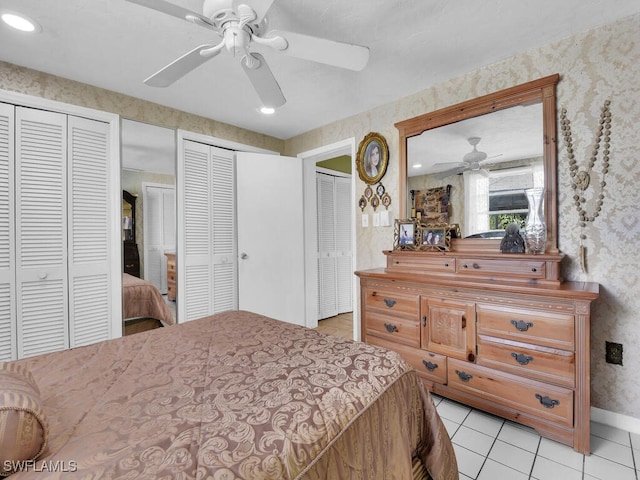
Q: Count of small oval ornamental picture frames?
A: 5